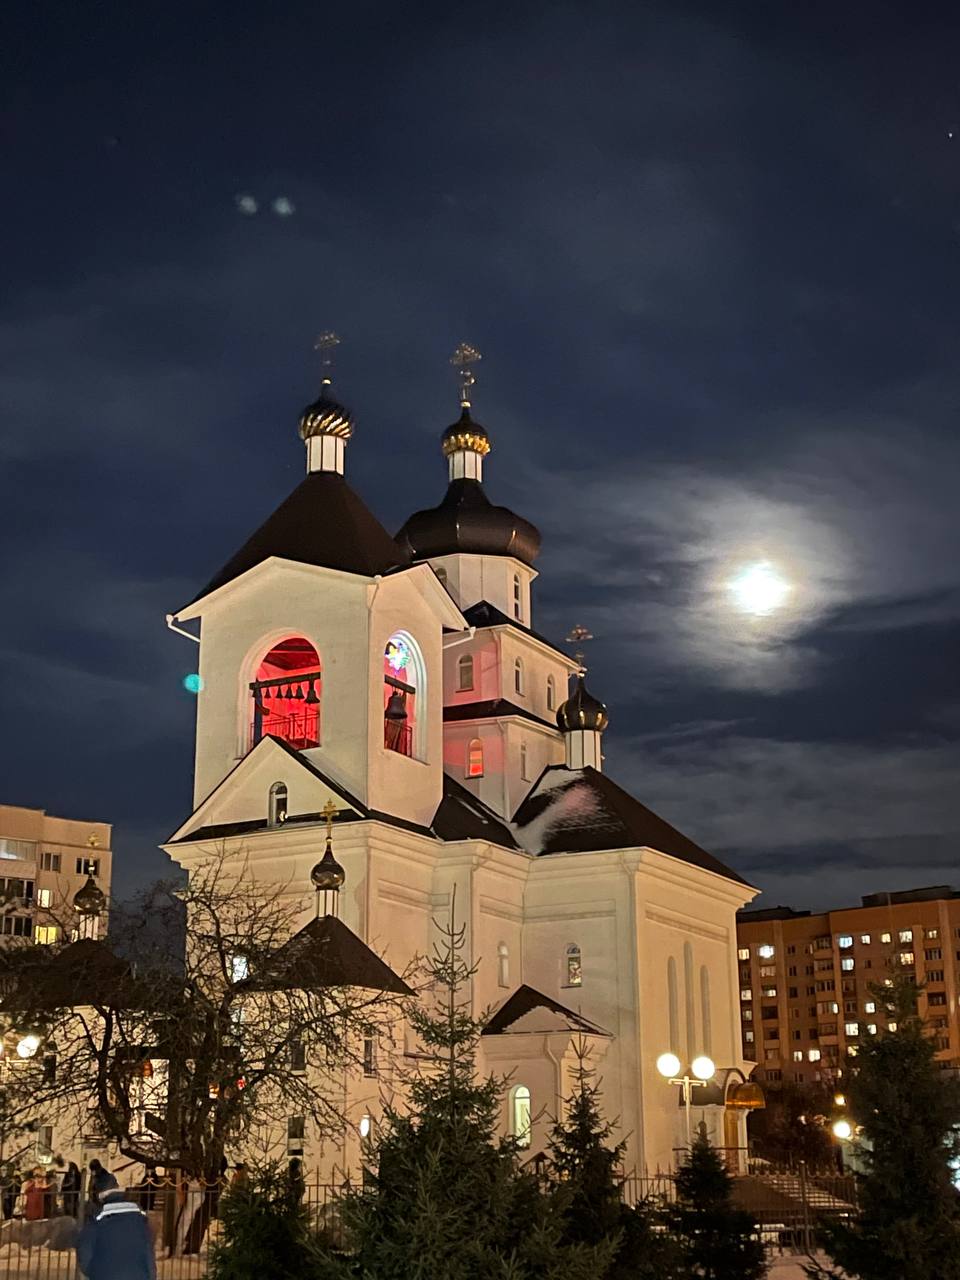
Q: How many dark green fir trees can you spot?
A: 5